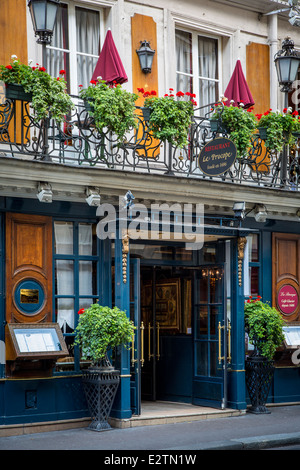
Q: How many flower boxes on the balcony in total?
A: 5